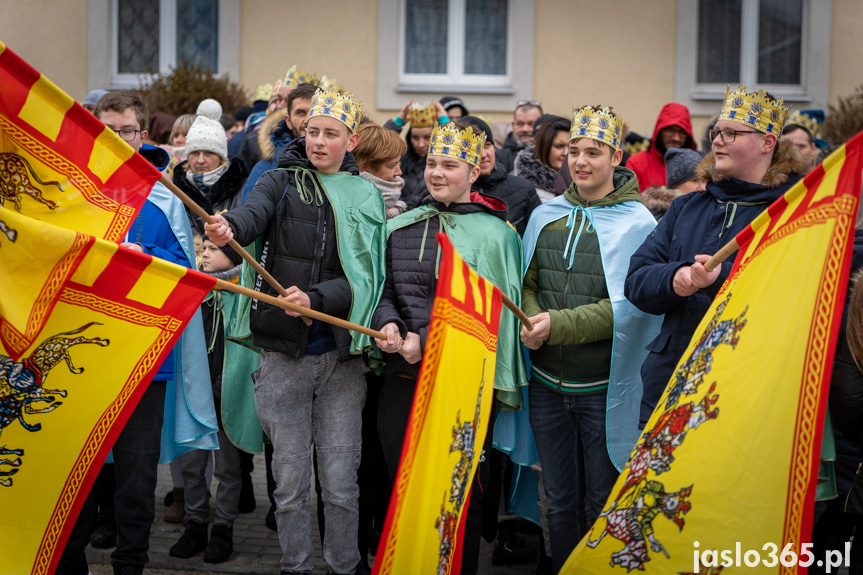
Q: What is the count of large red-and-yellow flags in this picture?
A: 4